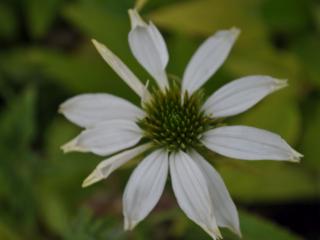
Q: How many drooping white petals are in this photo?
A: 11